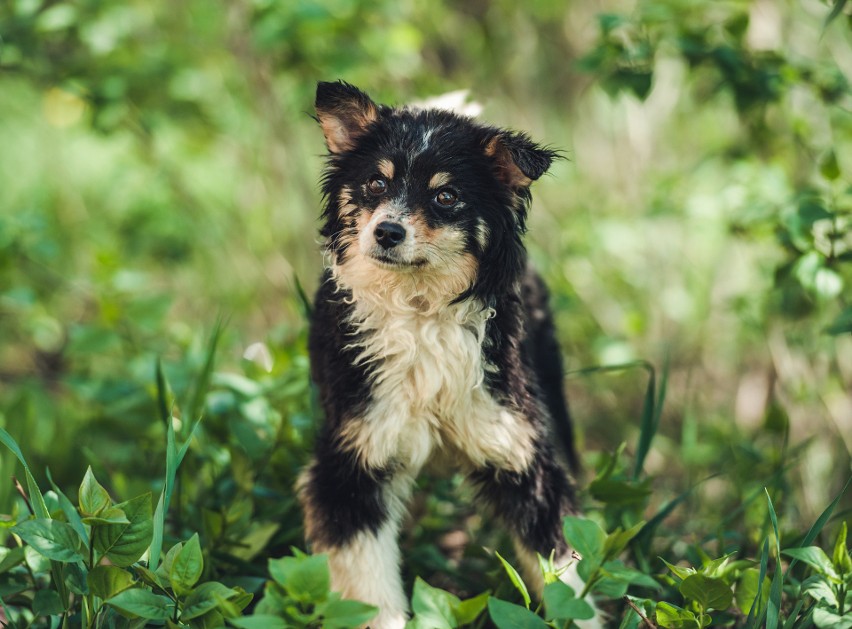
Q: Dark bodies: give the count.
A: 1